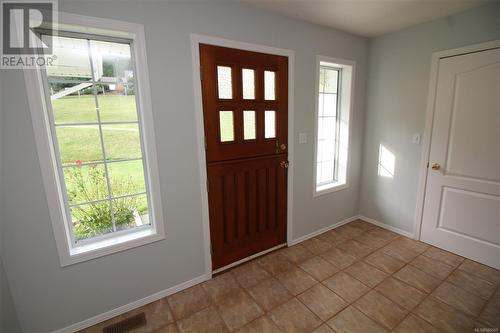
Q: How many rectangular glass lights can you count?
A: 6